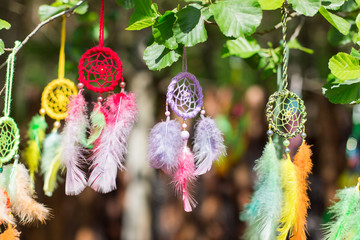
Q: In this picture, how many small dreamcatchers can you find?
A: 5